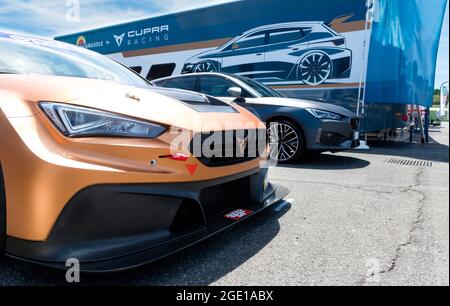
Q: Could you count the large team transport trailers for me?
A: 1